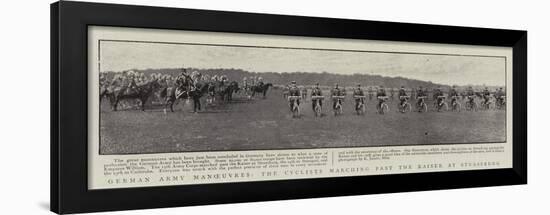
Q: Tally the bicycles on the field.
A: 12